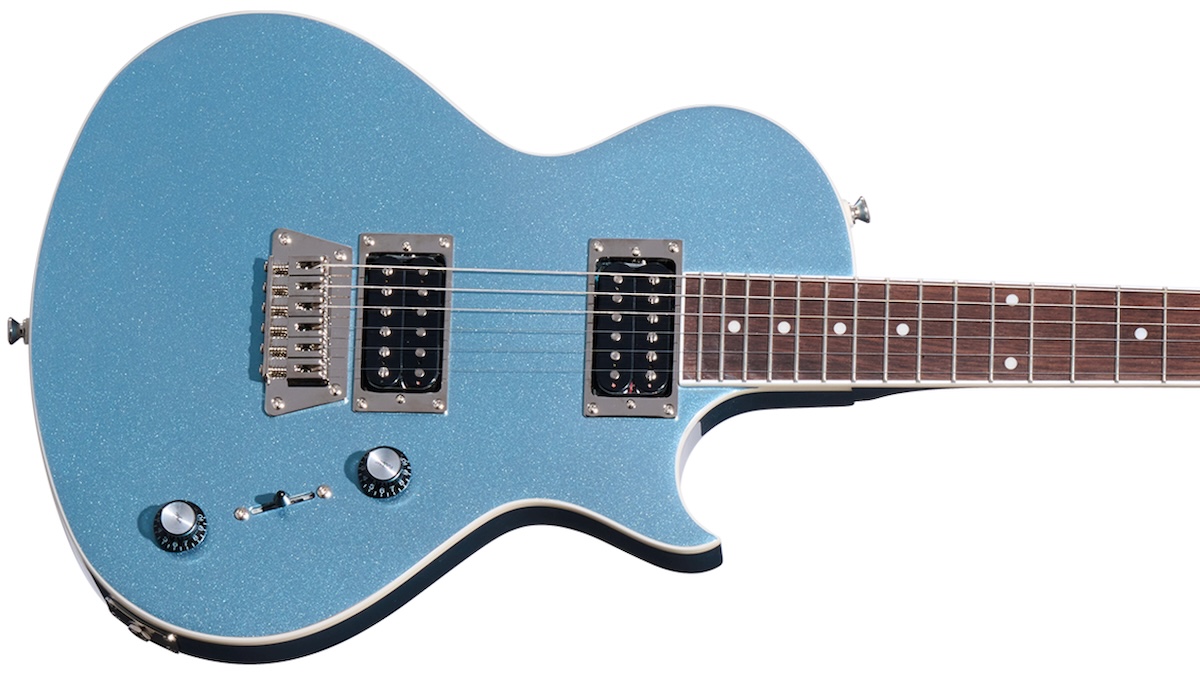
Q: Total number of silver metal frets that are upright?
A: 15